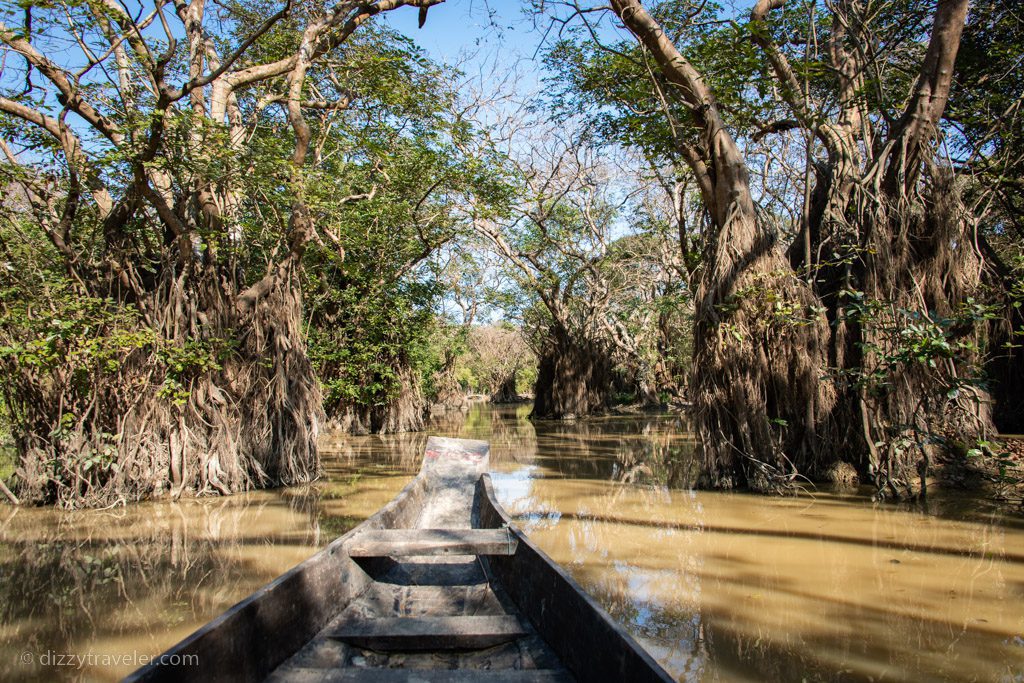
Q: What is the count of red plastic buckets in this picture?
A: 0